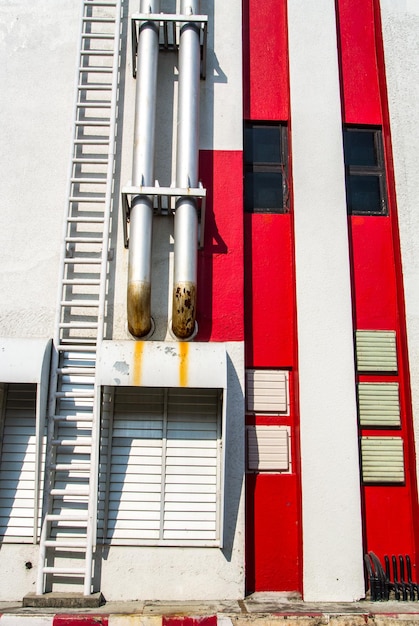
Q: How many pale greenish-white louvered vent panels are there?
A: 3